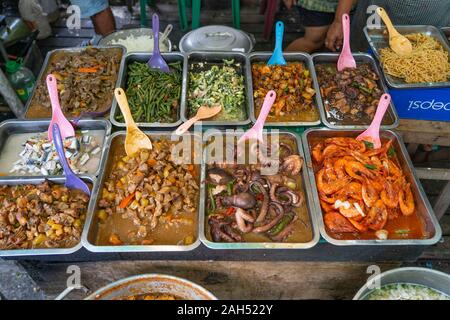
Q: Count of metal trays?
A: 11